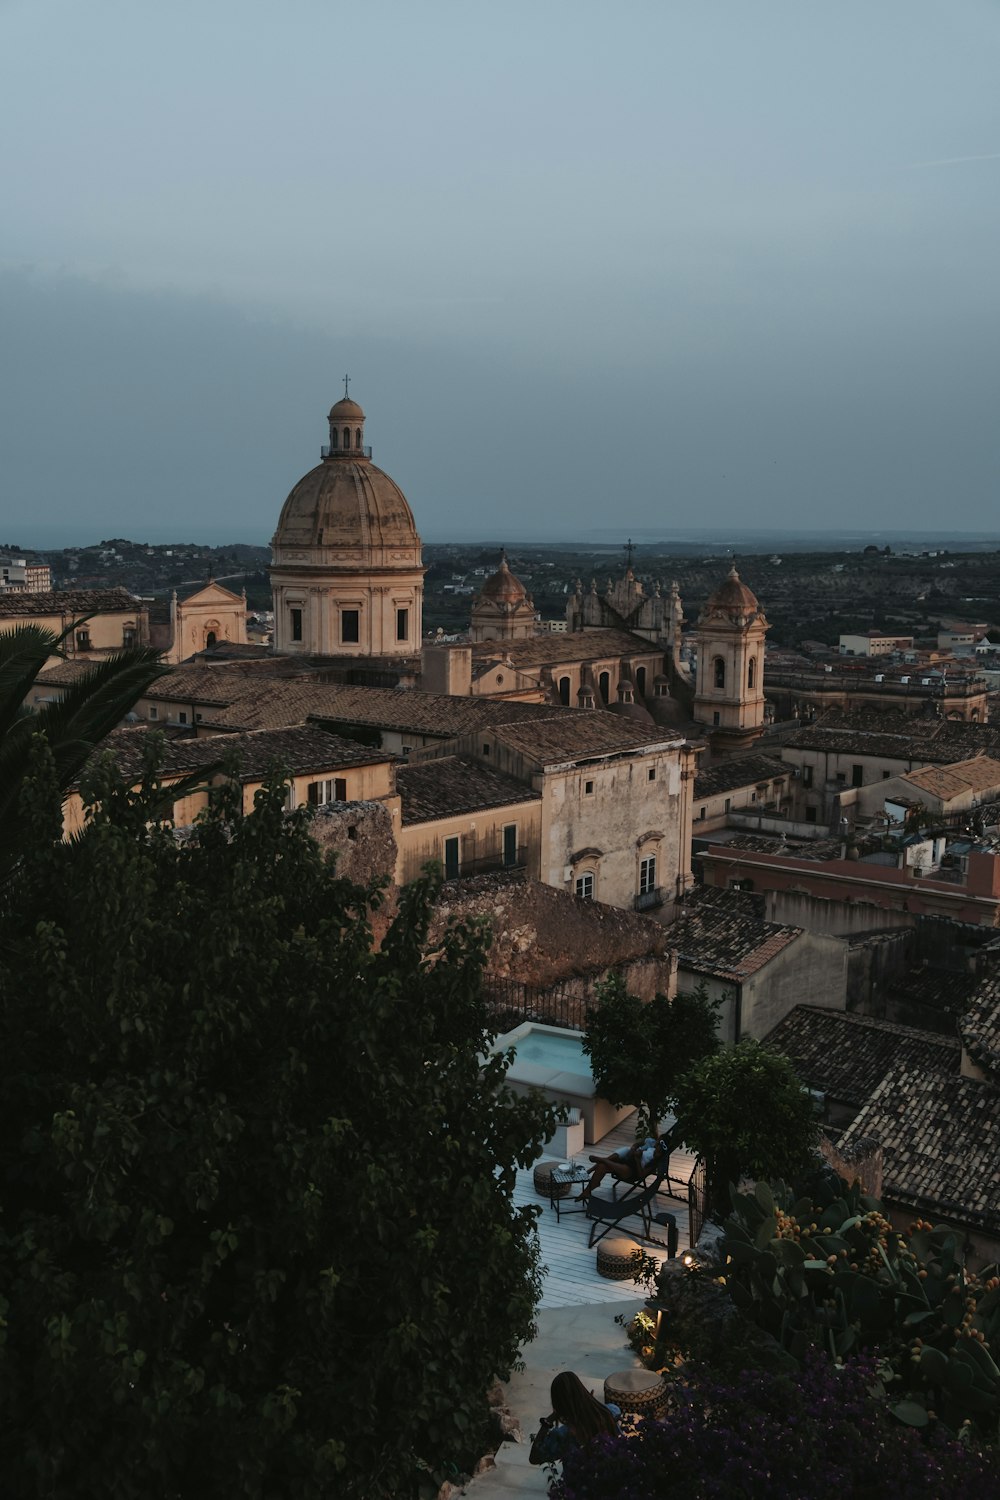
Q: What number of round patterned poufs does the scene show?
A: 3